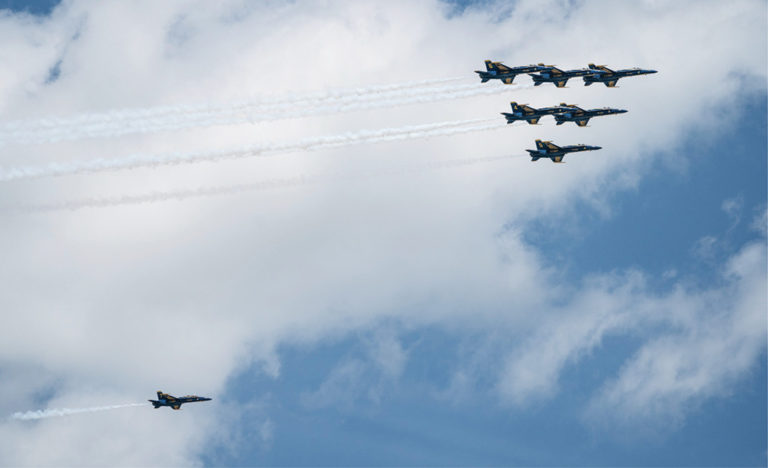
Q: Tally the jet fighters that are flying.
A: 7